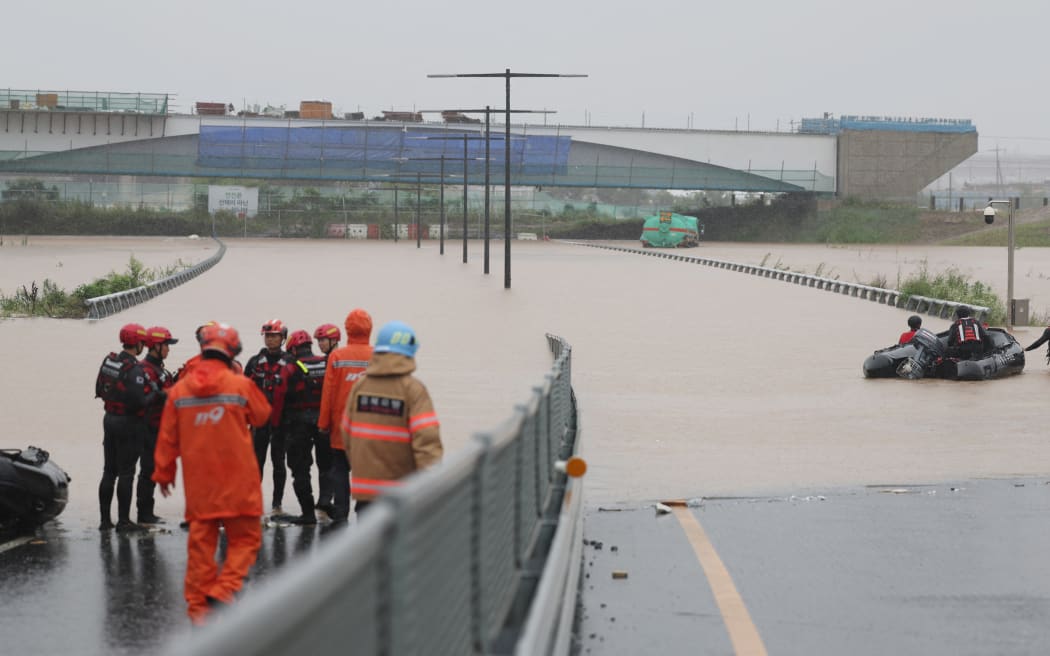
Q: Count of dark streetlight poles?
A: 6